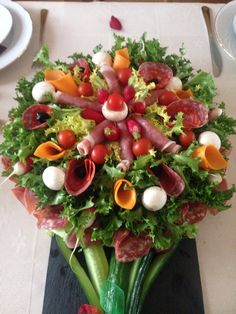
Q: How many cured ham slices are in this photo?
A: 6